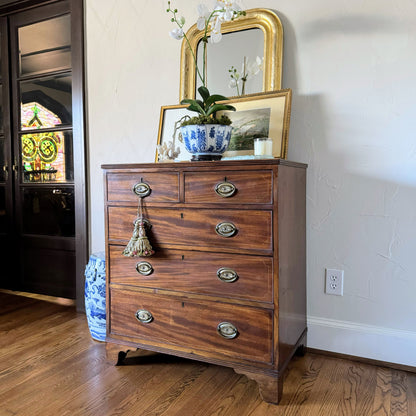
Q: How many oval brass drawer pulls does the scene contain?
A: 8